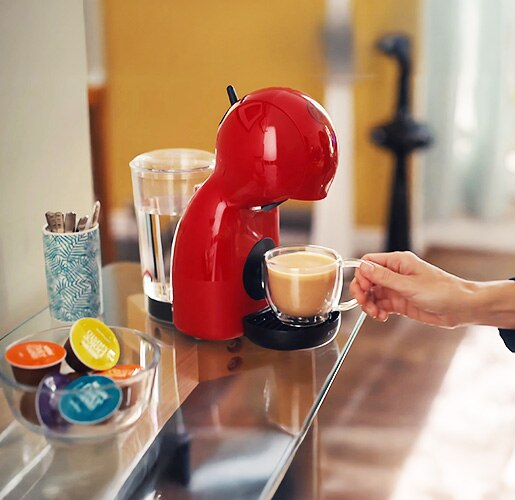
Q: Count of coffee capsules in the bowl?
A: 5